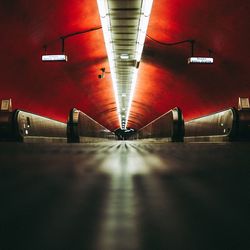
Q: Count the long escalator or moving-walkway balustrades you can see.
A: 4